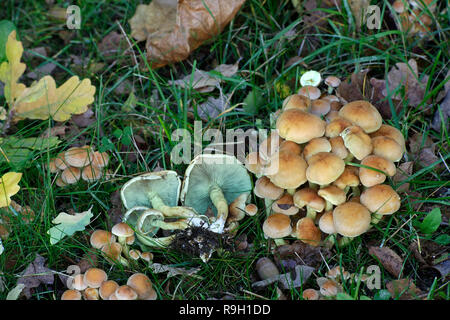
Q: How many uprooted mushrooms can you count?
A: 4